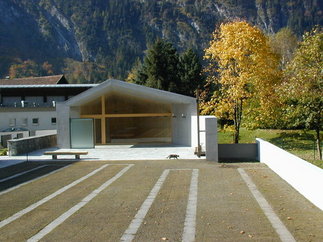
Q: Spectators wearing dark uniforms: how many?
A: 0